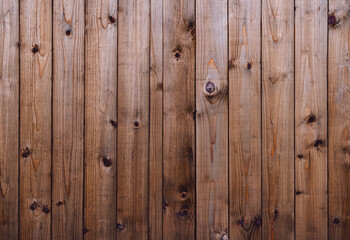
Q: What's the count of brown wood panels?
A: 12